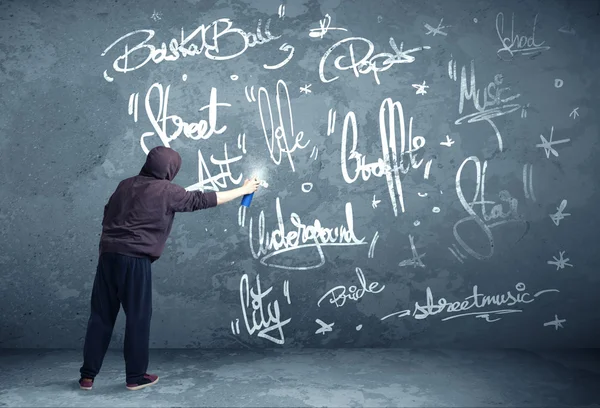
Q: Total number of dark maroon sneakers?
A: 2